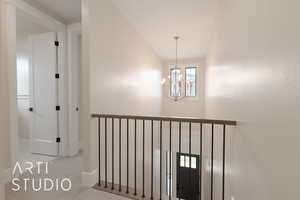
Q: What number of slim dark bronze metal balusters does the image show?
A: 15